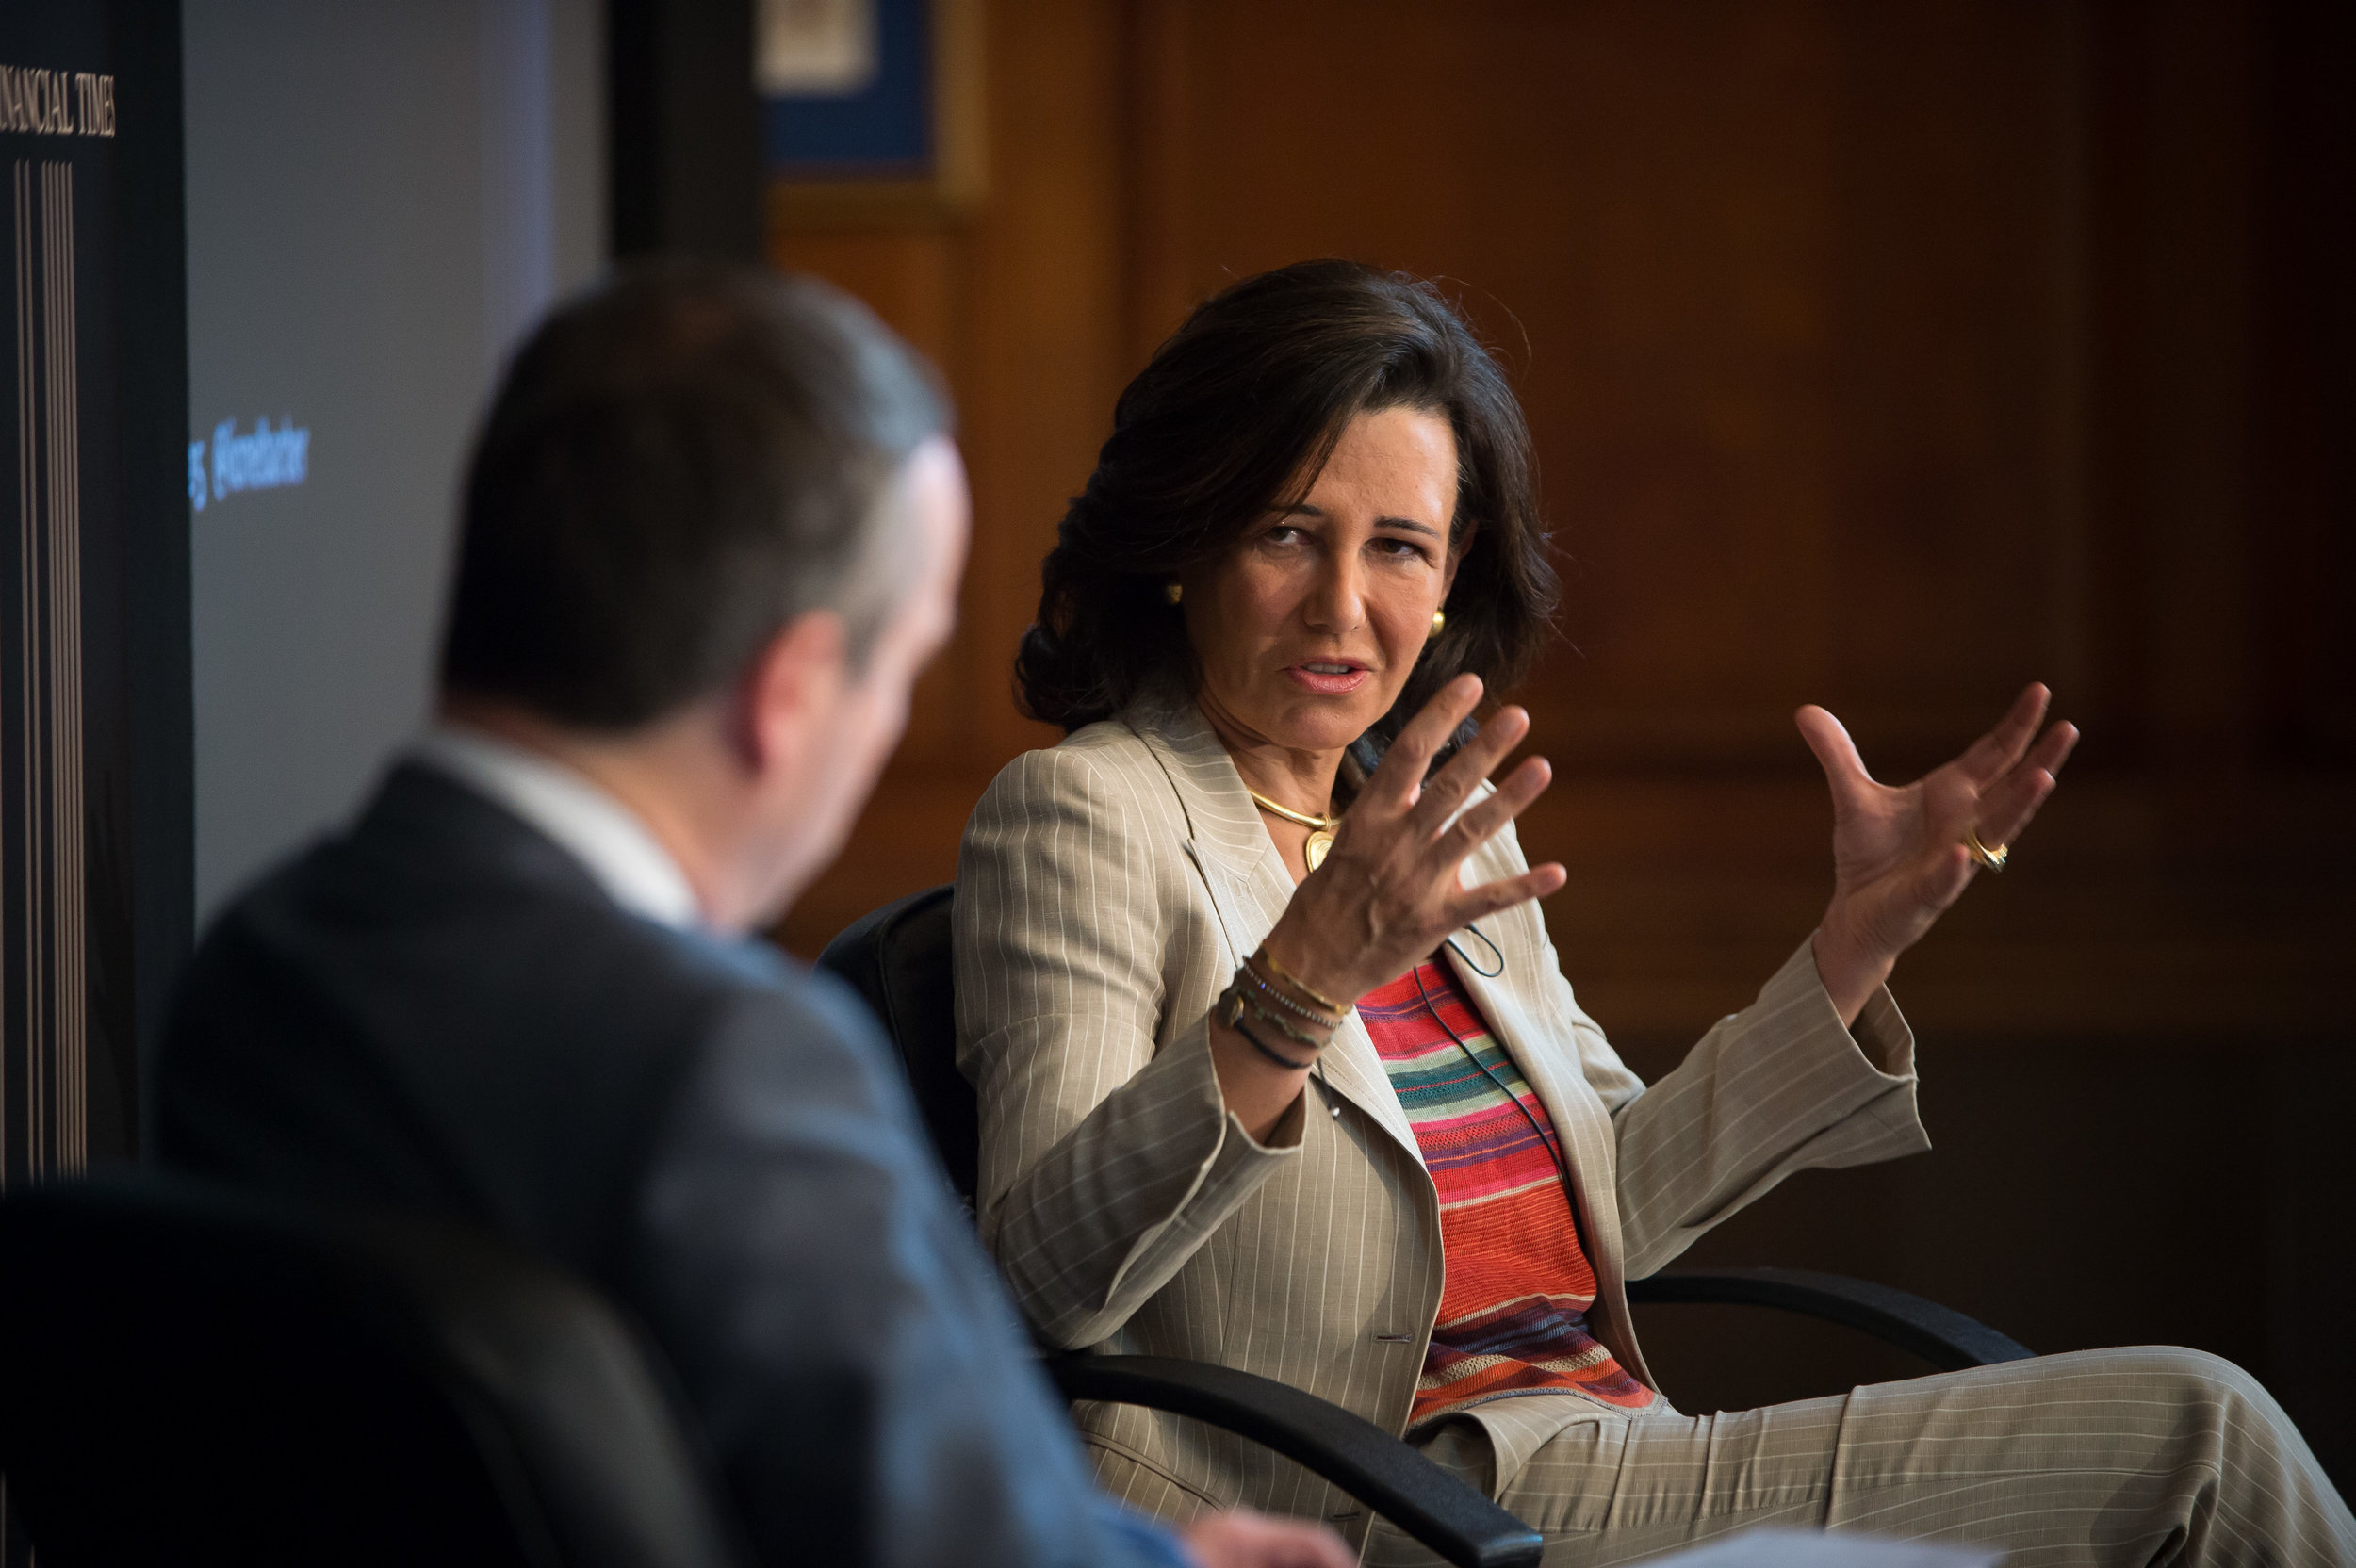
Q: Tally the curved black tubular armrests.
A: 2